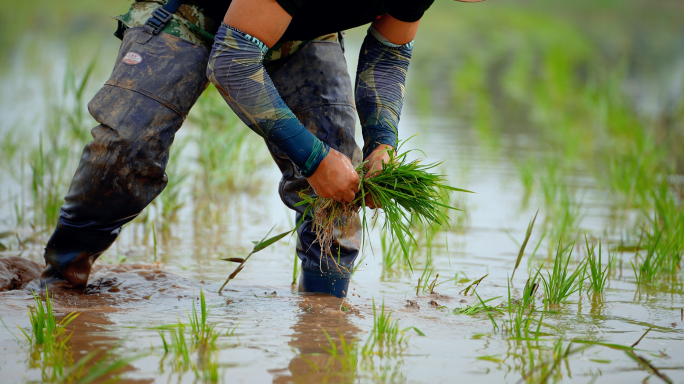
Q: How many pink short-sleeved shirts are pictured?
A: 0